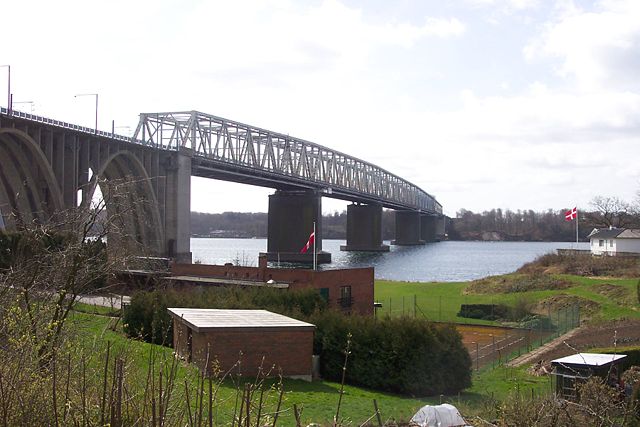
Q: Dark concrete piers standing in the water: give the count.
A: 4